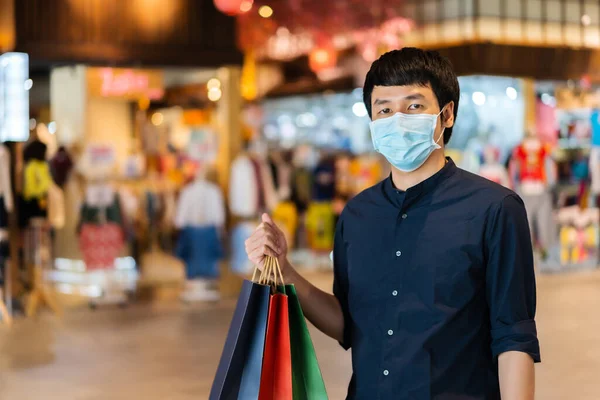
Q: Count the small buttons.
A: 5